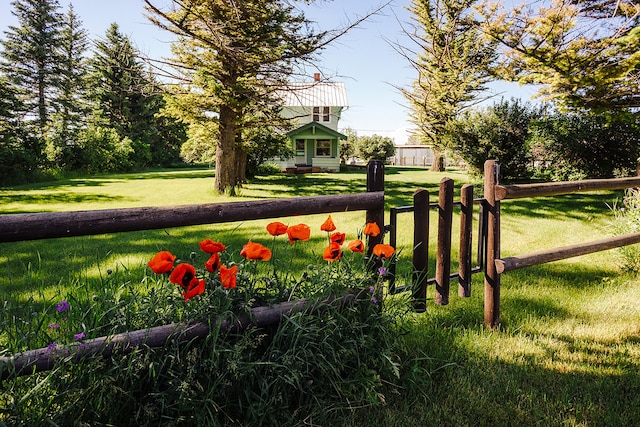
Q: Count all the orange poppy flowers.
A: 15